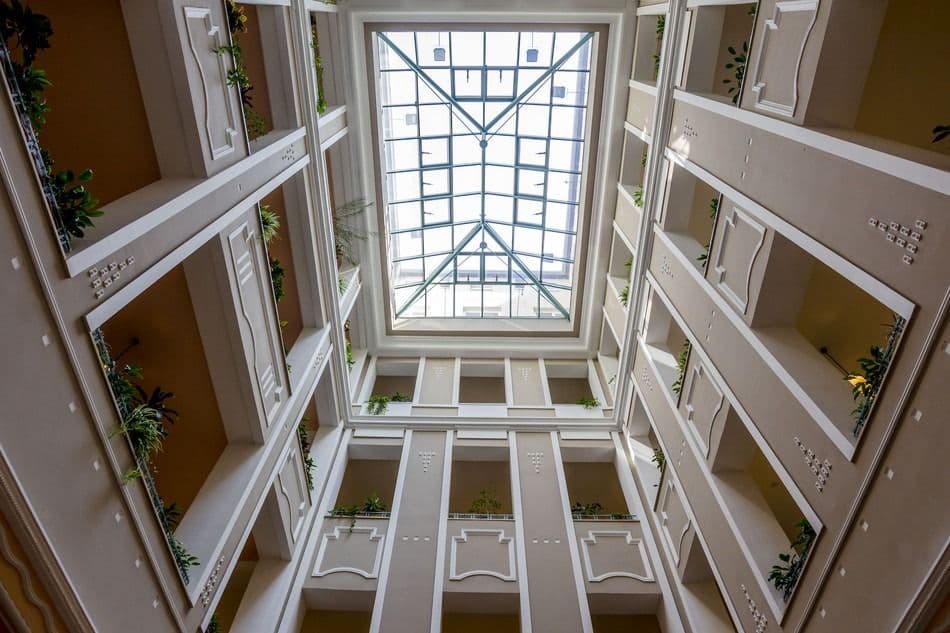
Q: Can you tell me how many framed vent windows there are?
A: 10